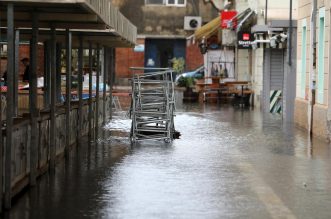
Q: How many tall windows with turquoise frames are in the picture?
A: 2